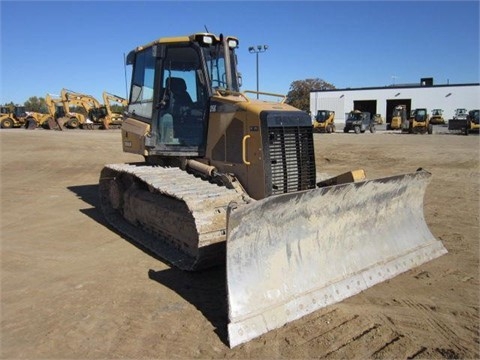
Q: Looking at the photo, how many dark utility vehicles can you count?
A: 1